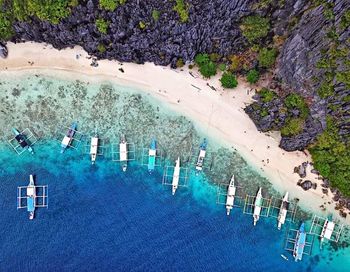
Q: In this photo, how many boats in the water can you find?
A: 13